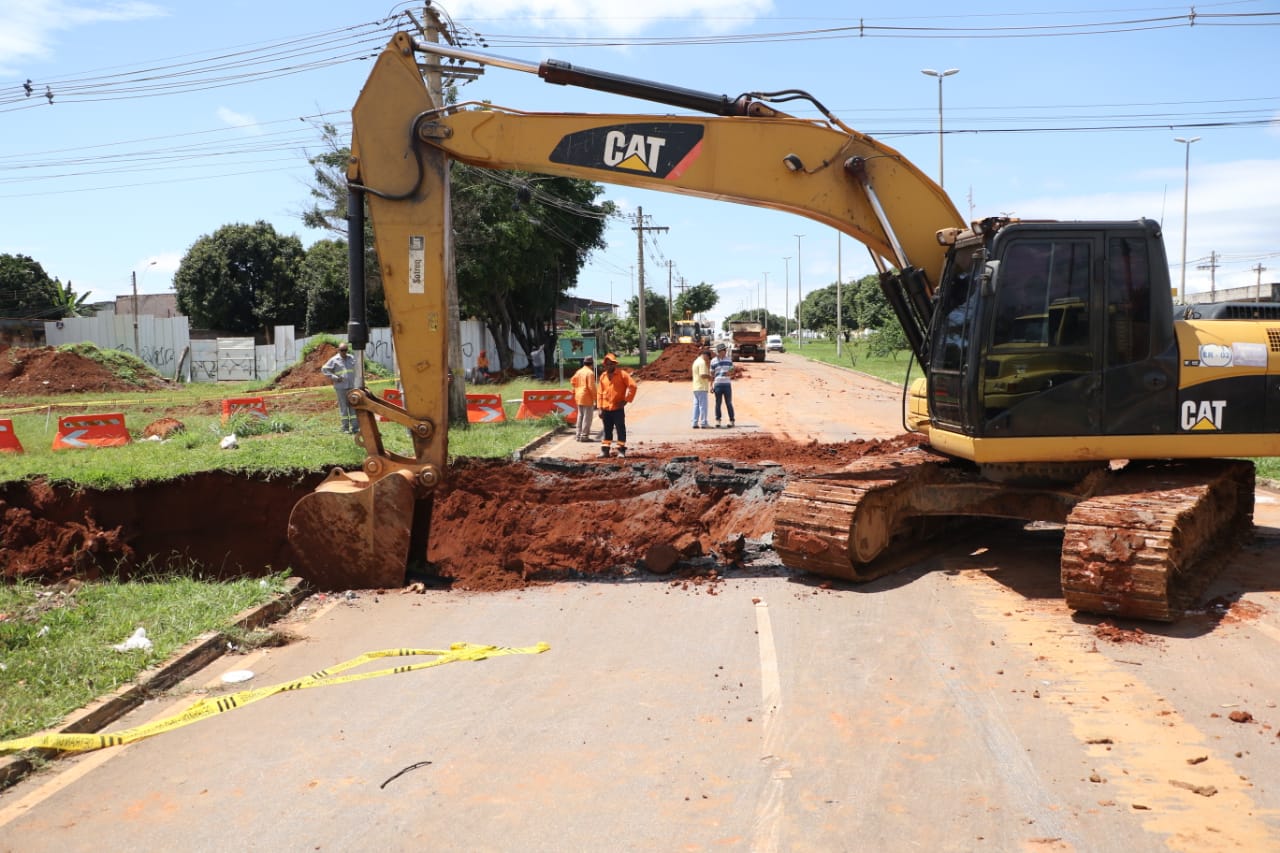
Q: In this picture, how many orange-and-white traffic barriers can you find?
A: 6